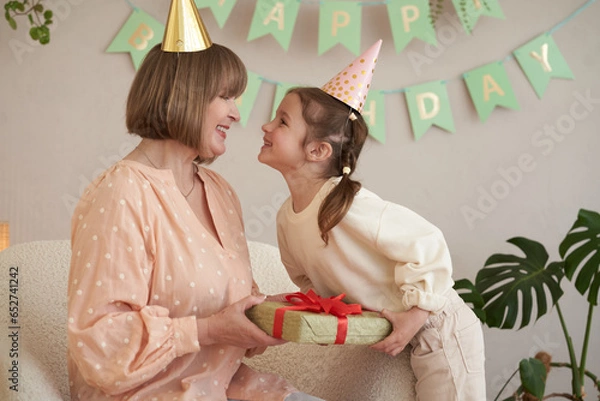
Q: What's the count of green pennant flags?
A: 12